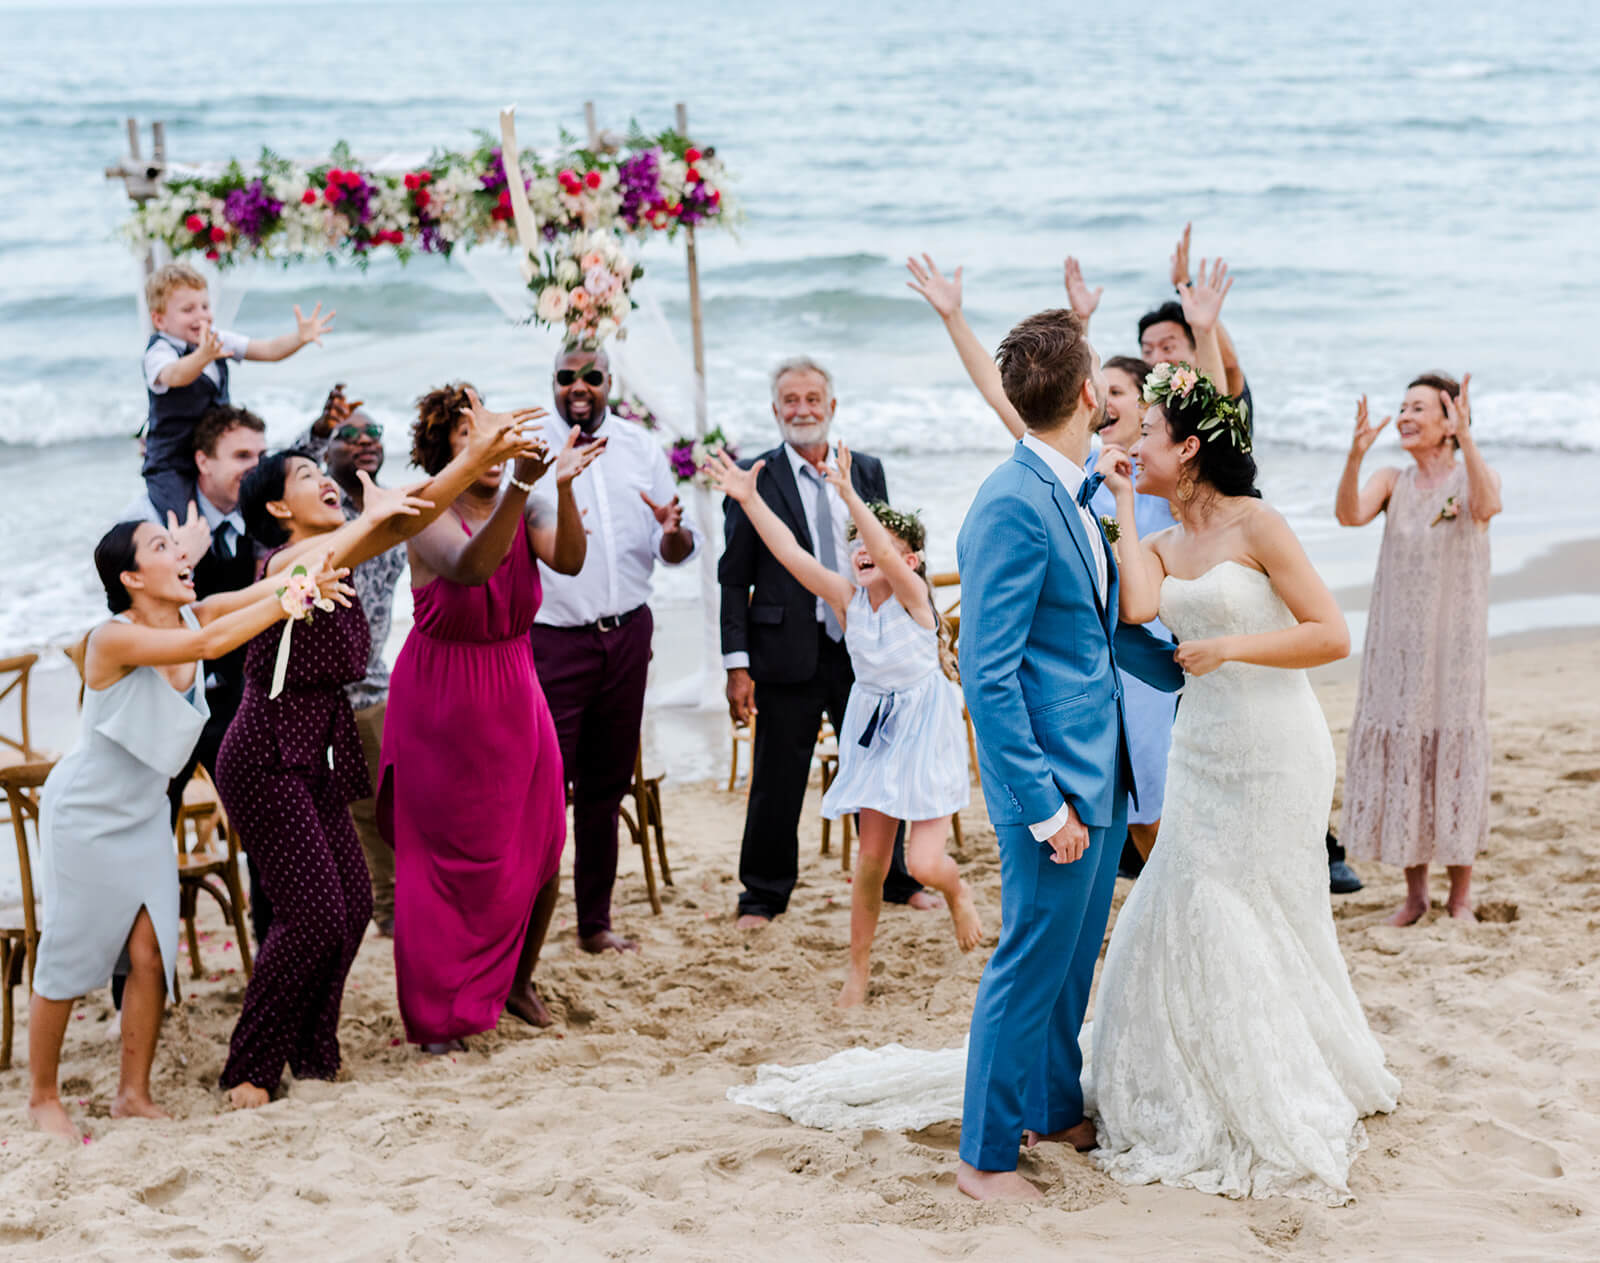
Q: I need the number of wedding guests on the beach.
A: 12